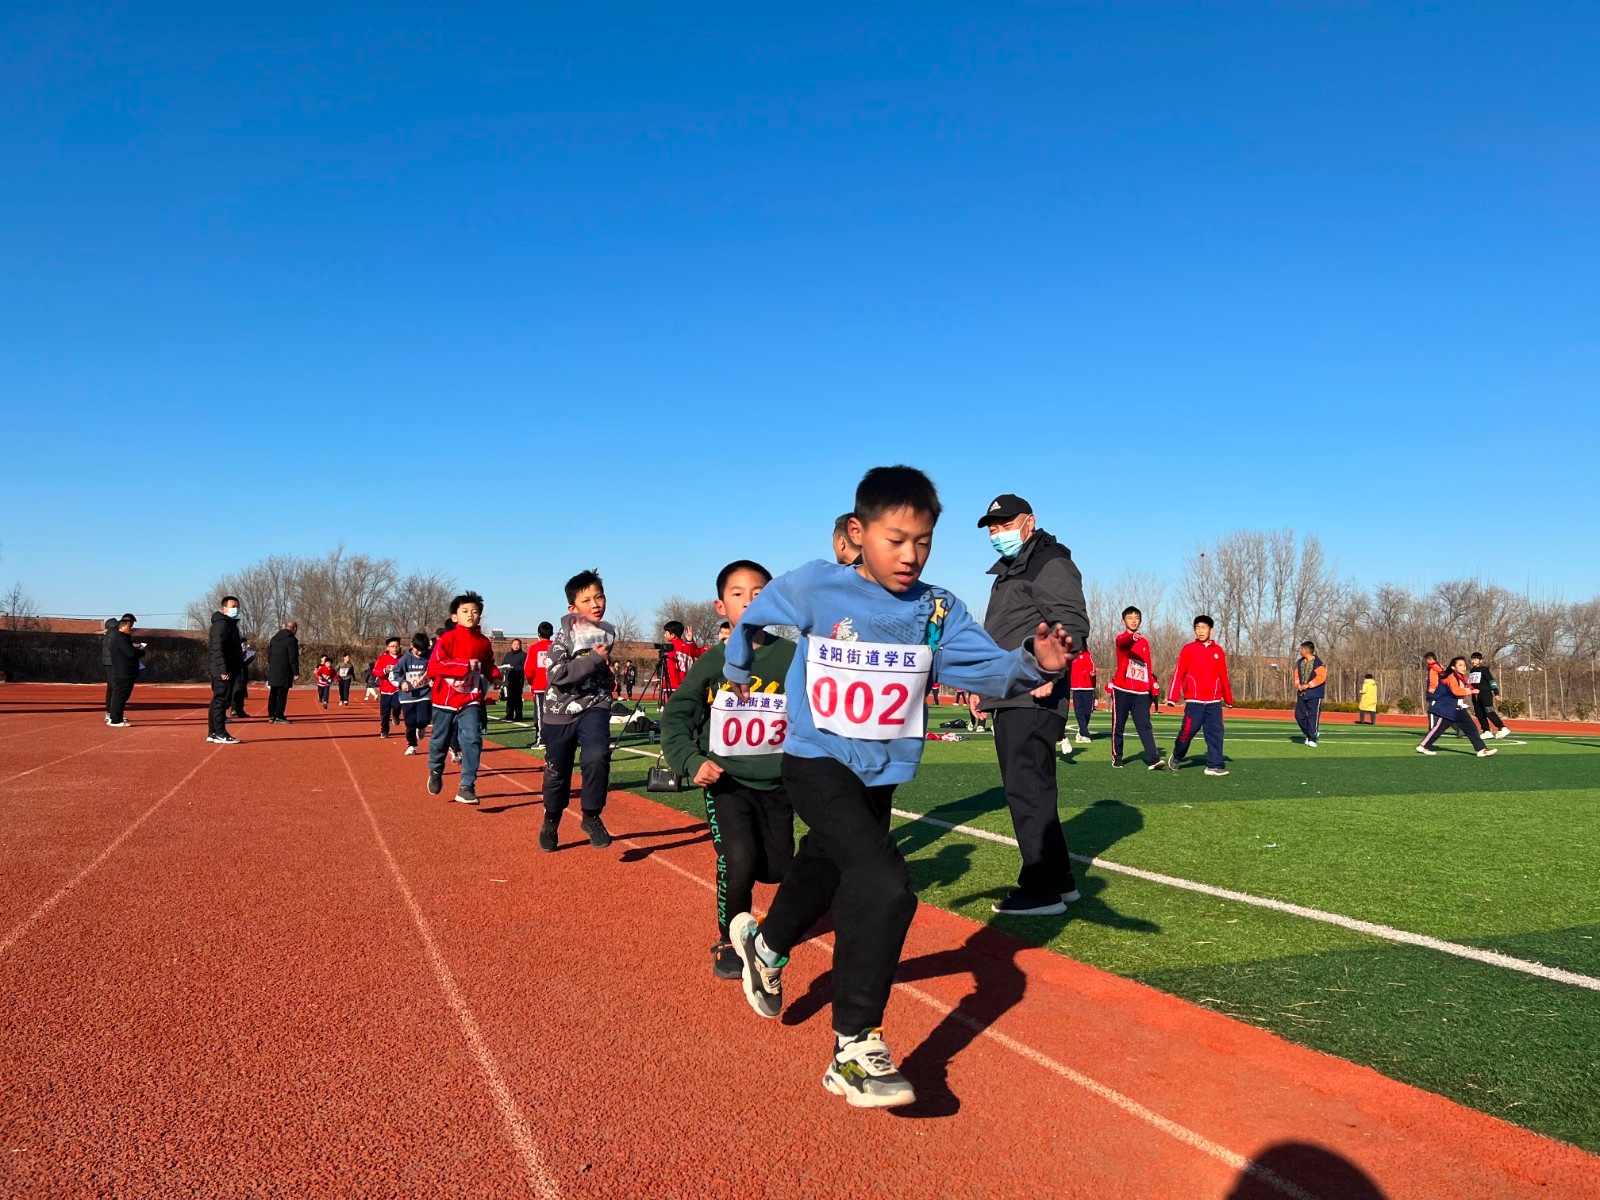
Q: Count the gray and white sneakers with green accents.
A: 2